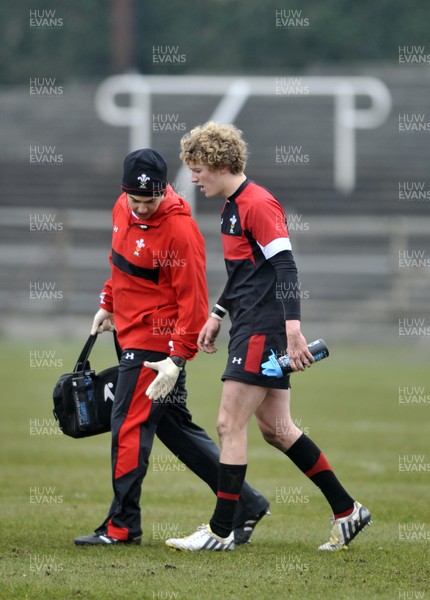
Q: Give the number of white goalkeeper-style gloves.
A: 2